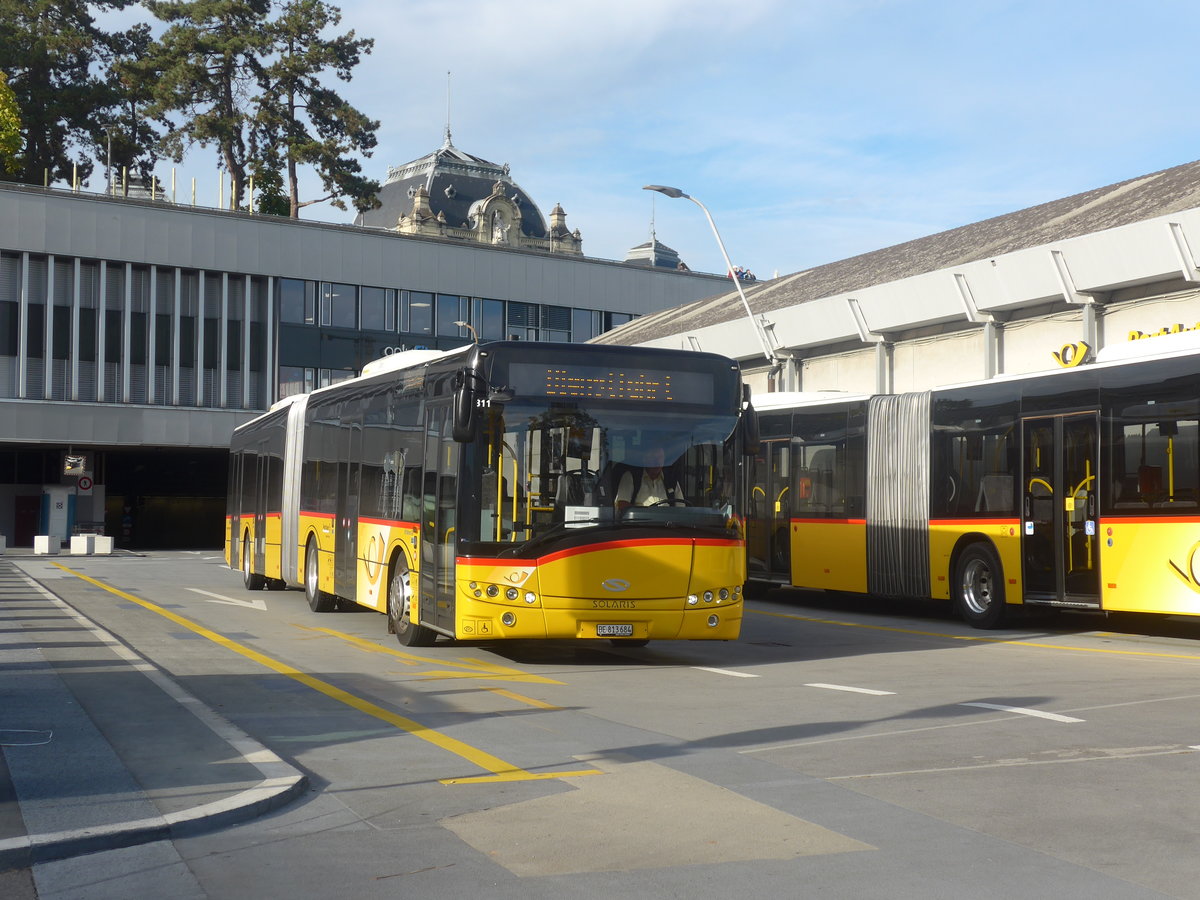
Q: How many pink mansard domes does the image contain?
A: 0